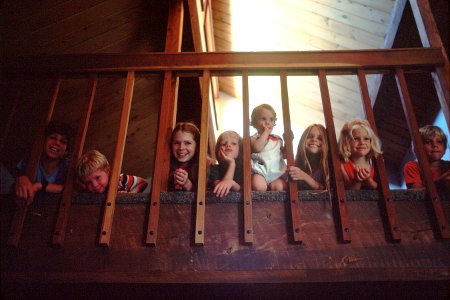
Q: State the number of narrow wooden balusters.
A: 10